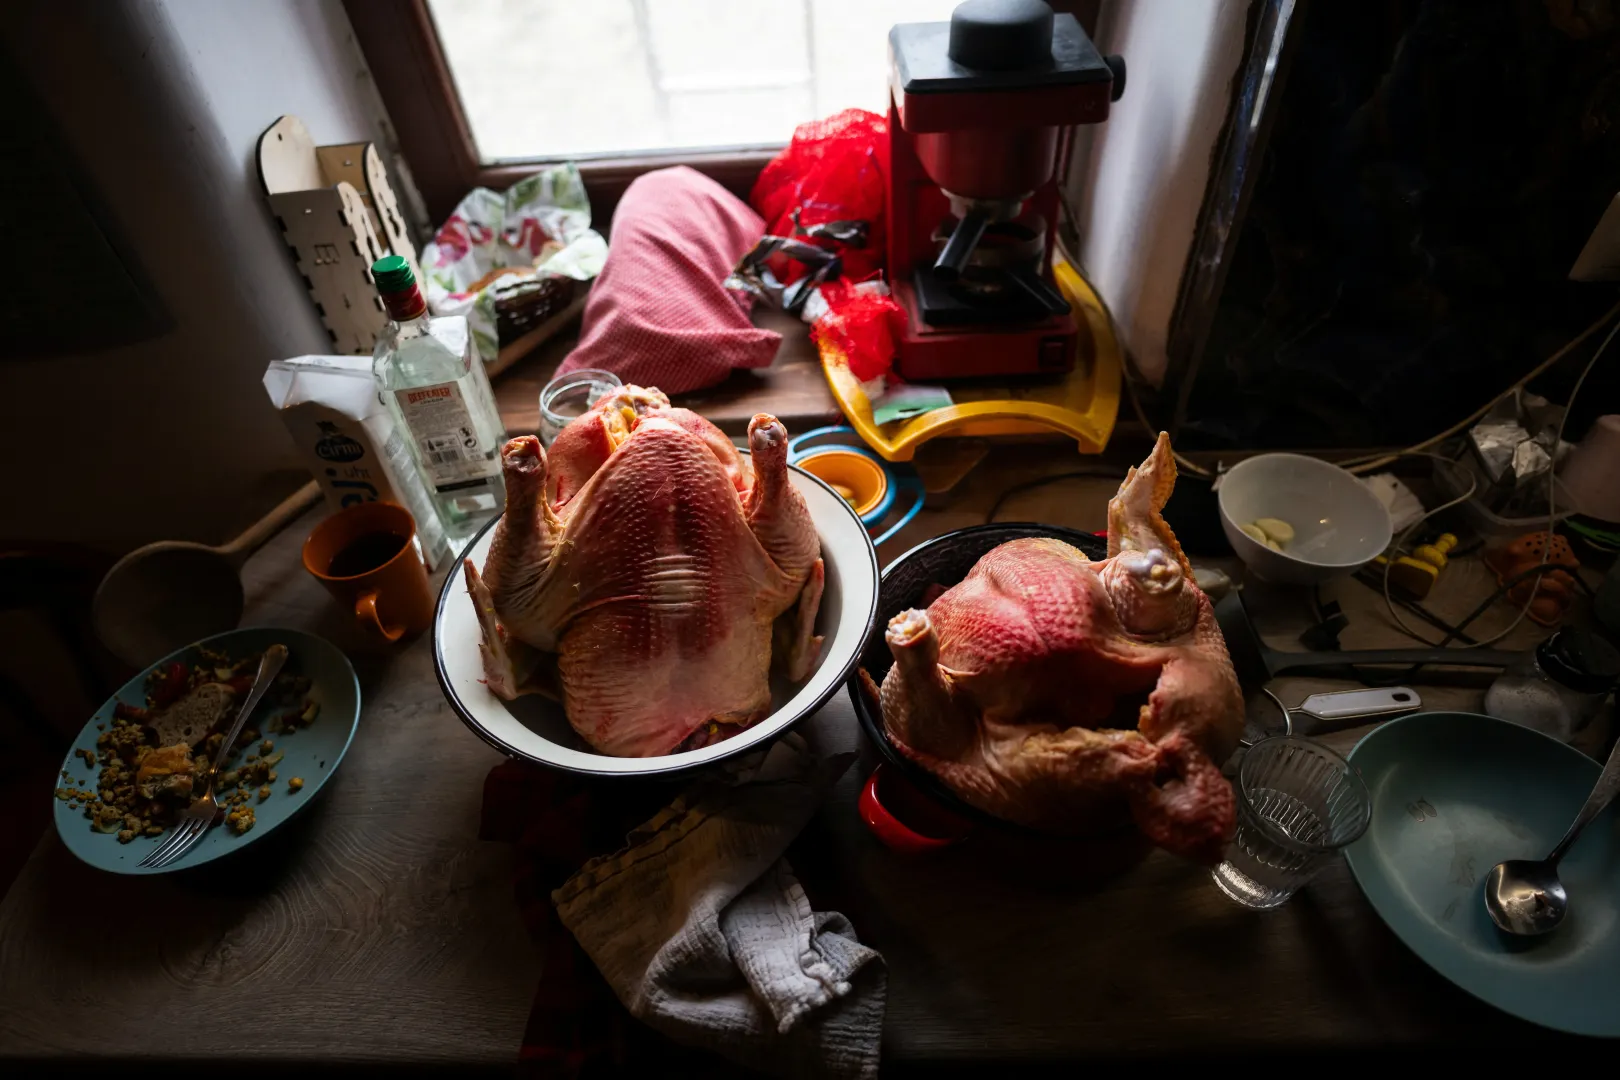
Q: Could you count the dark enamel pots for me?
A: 1